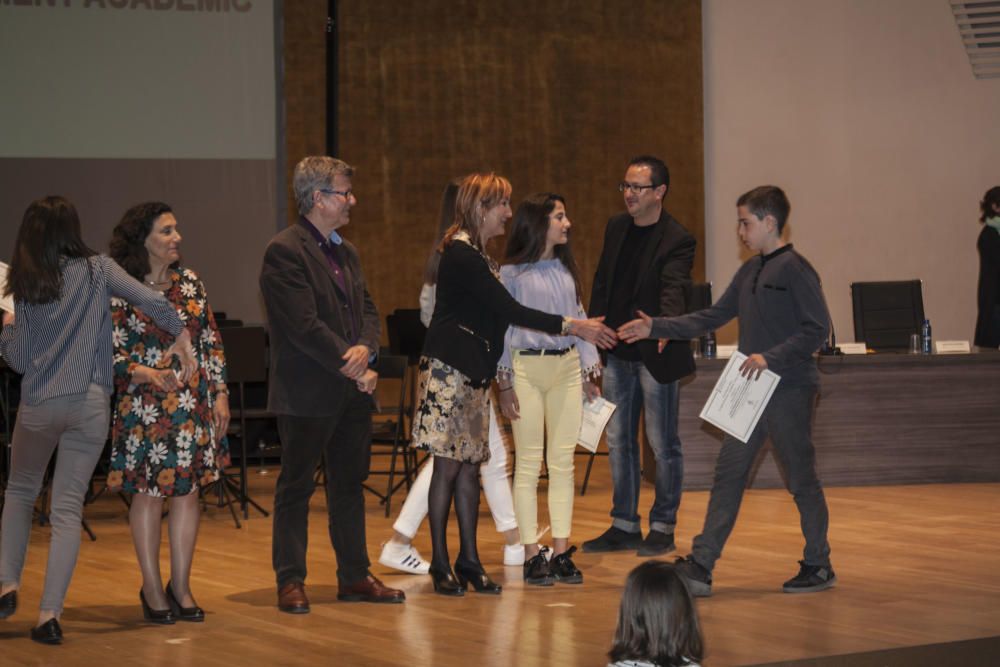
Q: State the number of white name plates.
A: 3